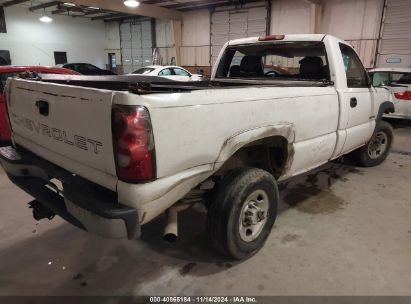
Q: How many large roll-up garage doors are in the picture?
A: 3